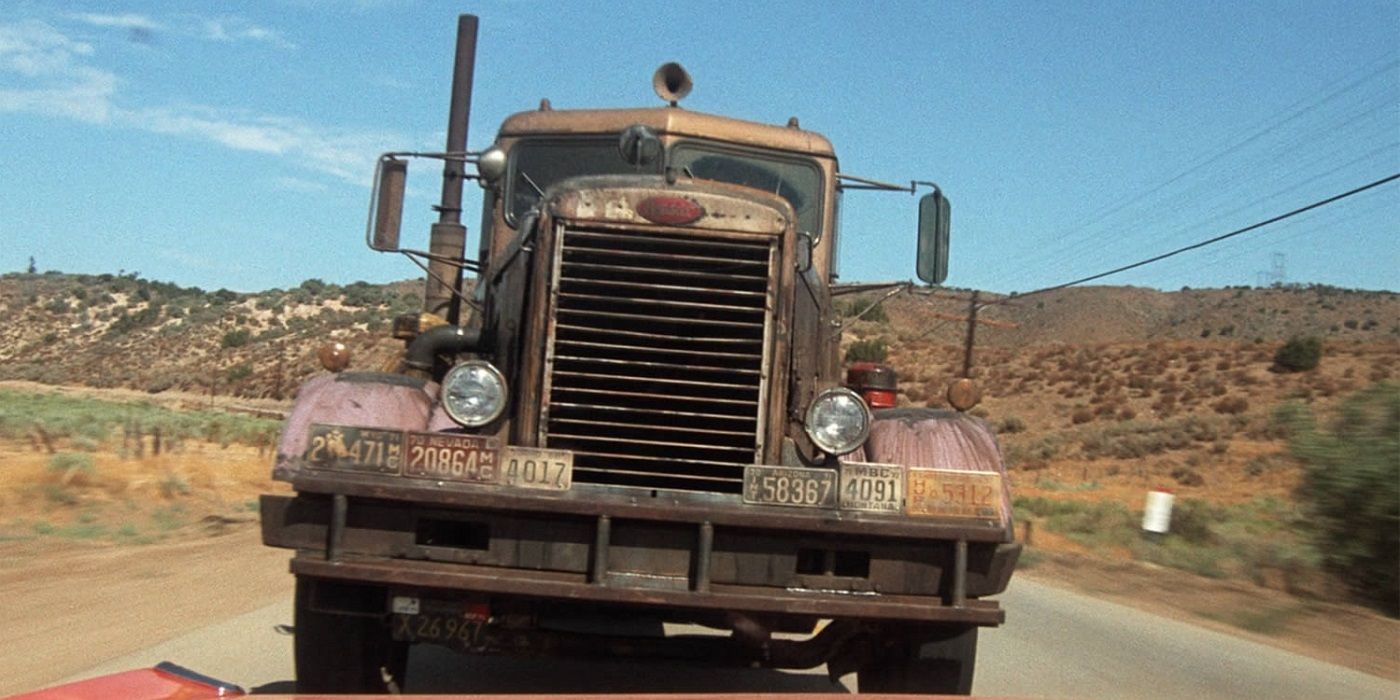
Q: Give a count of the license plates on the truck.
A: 7